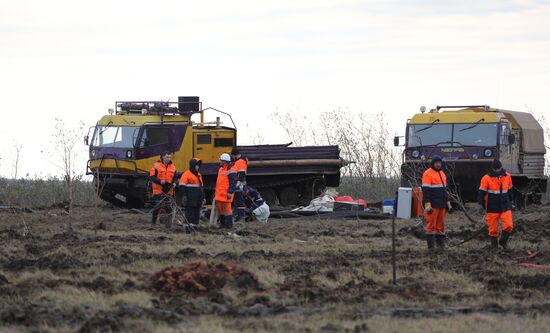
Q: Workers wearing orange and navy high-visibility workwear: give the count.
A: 6